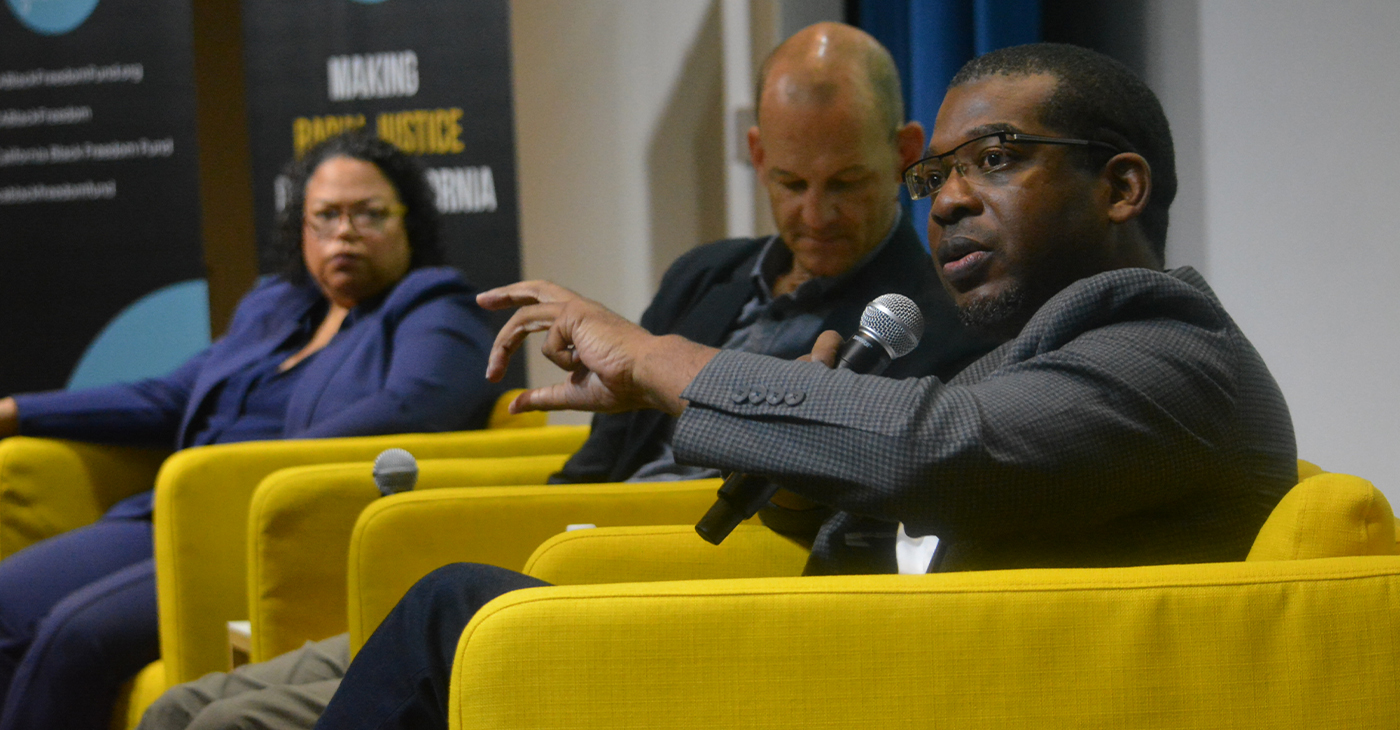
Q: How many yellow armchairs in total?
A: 3